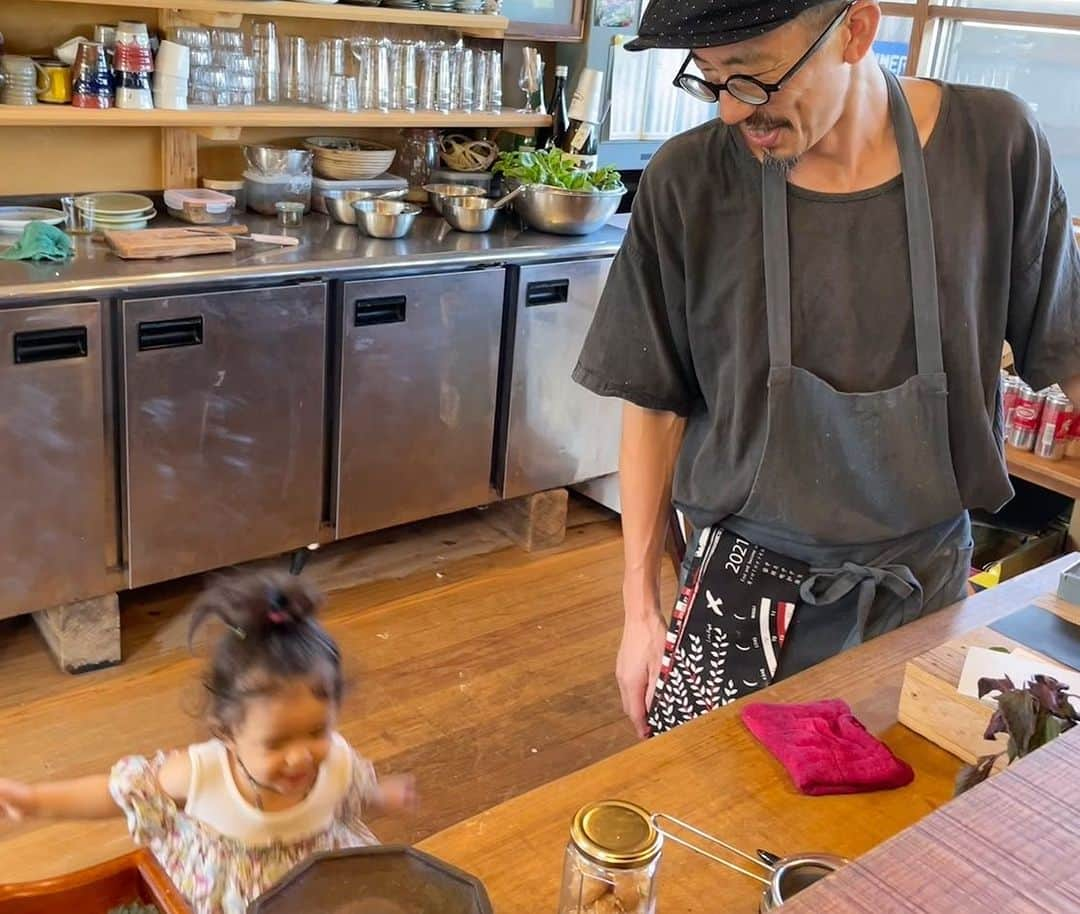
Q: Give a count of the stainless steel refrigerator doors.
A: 4